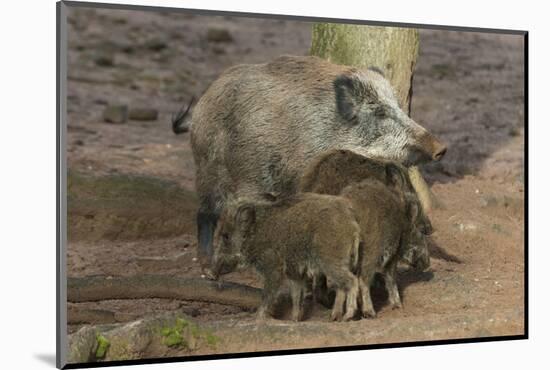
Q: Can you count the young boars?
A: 3